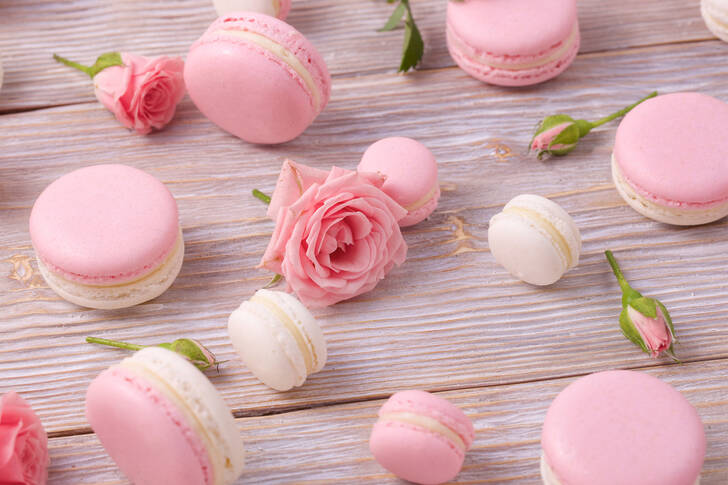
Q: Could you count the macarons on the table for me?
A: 12